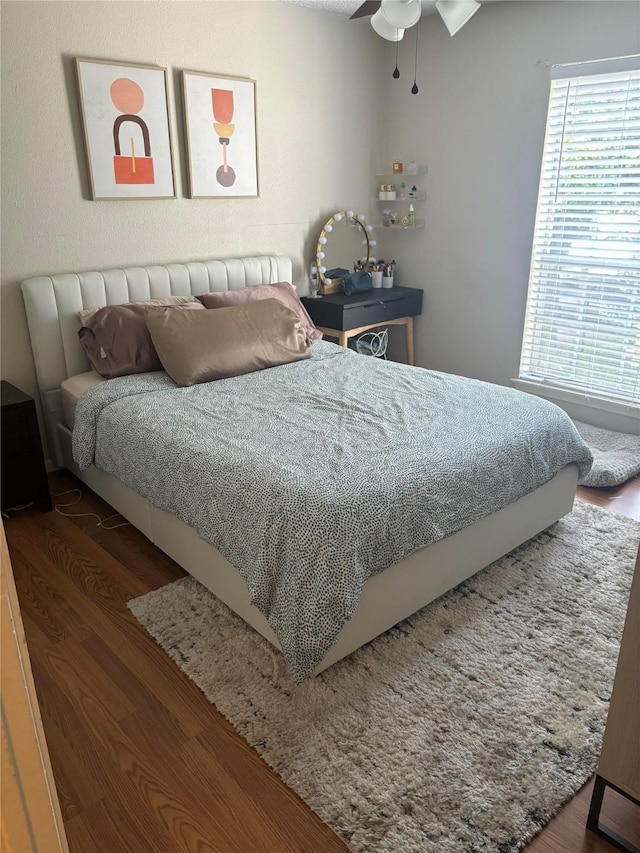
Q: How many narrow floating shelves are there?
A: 3